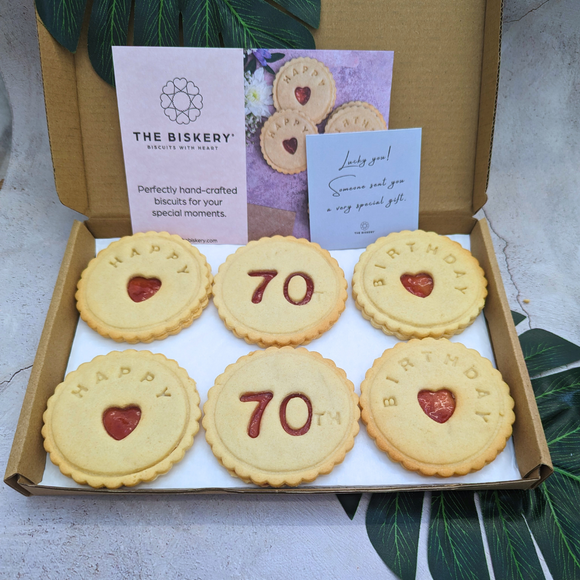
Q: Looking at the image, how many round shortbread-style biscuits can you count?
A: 6